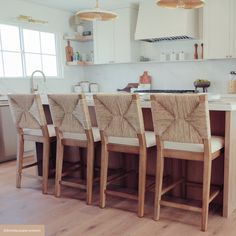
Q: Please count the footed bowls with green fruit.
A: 1